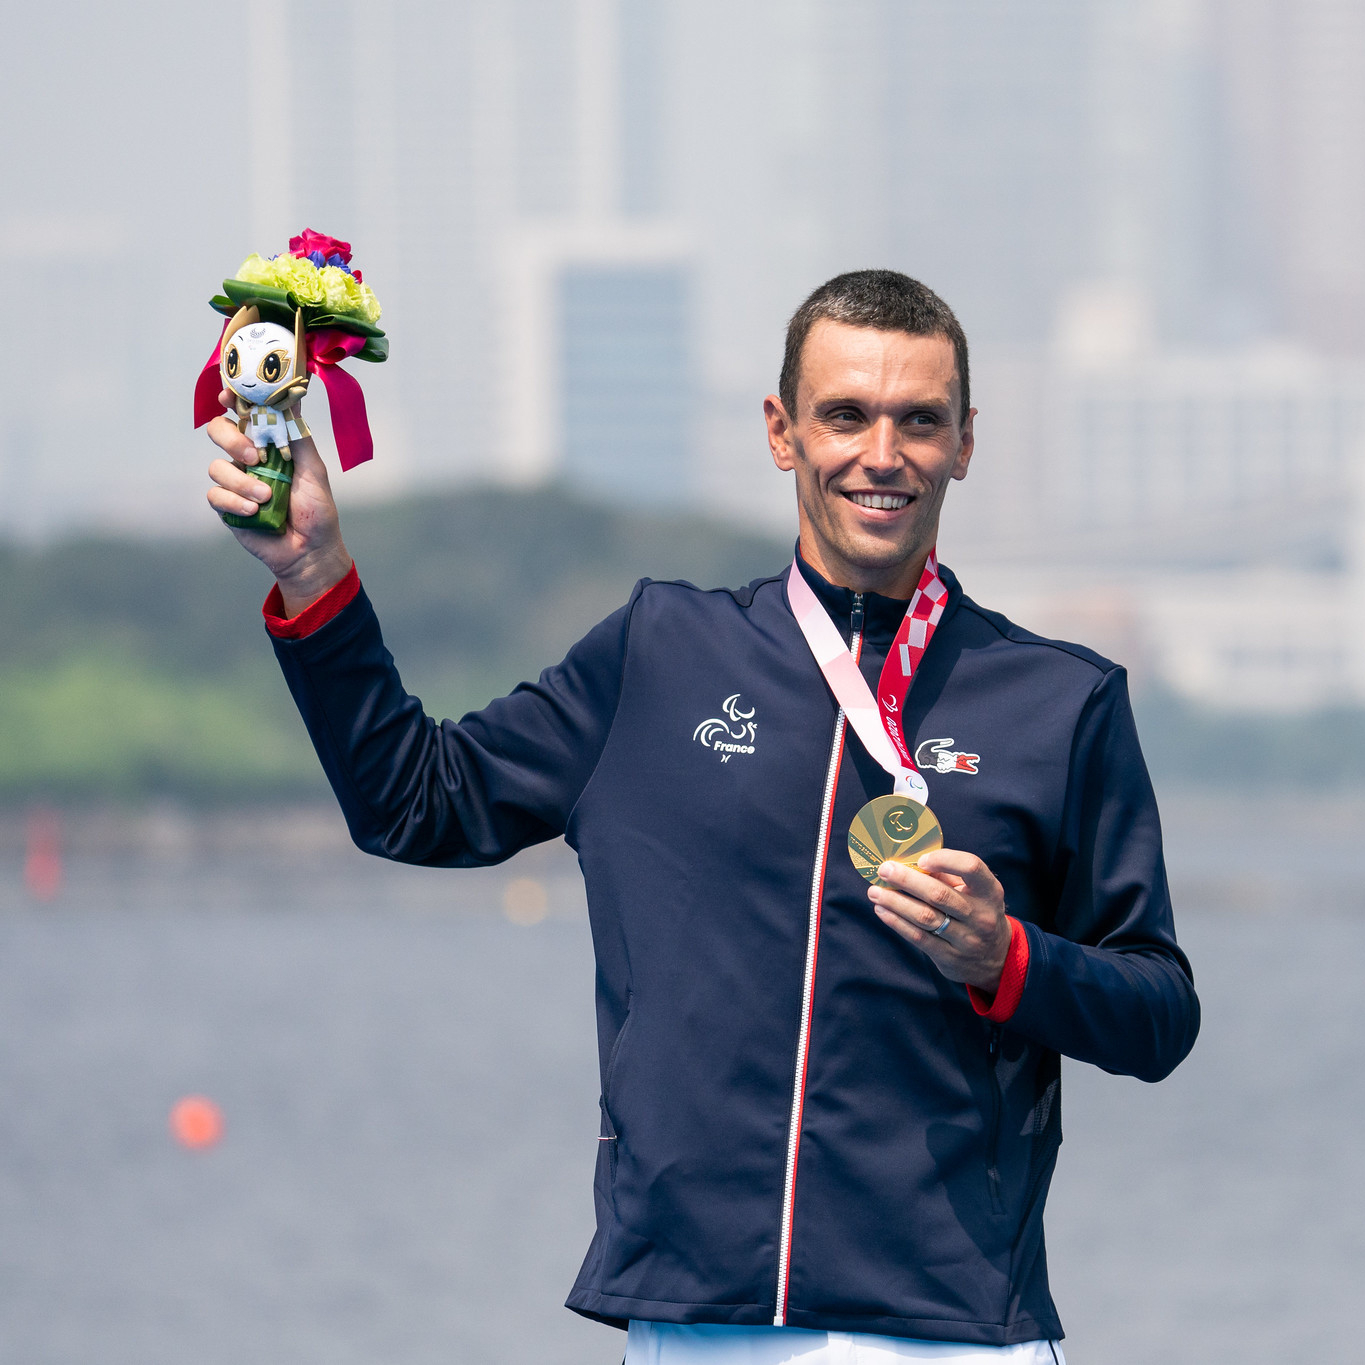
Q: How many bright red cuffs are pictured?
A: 2